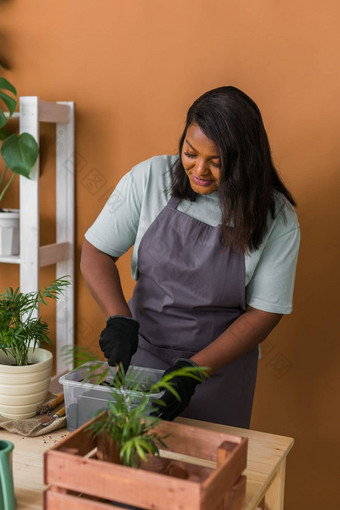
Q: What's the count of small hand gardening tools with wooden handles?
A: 2